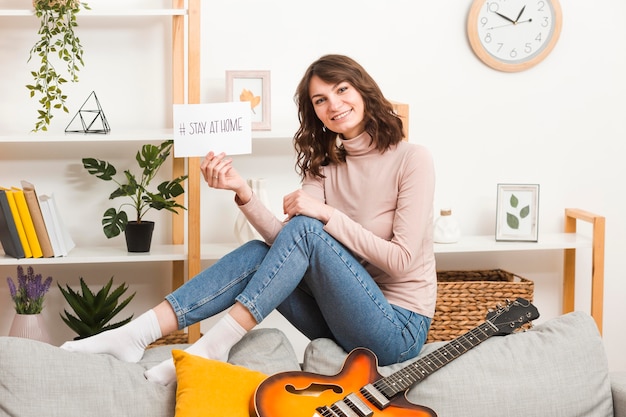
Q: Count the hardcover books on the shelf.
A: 6